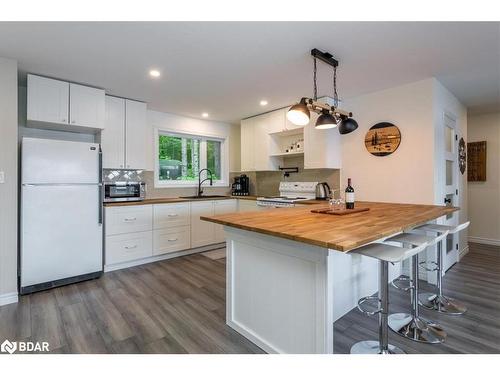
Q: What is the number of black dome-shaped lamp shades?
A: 3